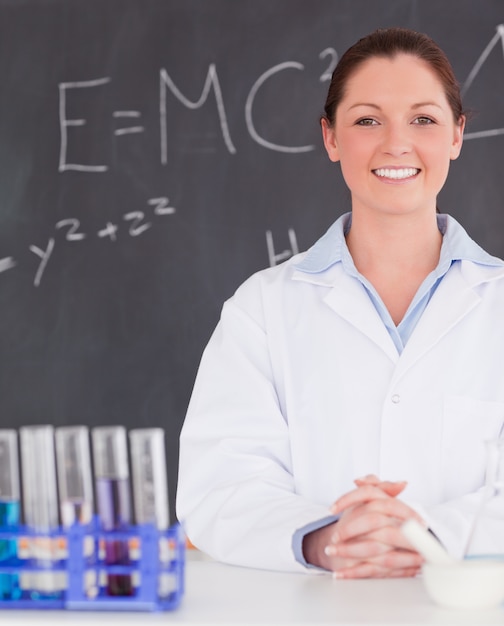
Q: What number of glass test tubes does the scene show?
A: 5